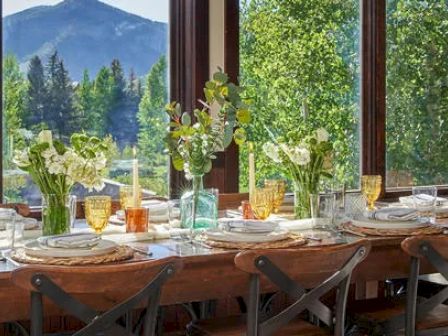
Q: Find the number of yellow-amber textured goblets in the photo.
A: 5